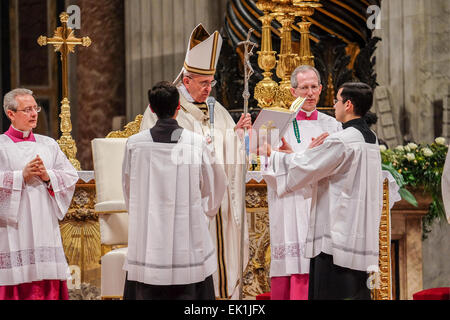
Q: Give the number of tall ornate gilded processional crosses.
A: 1